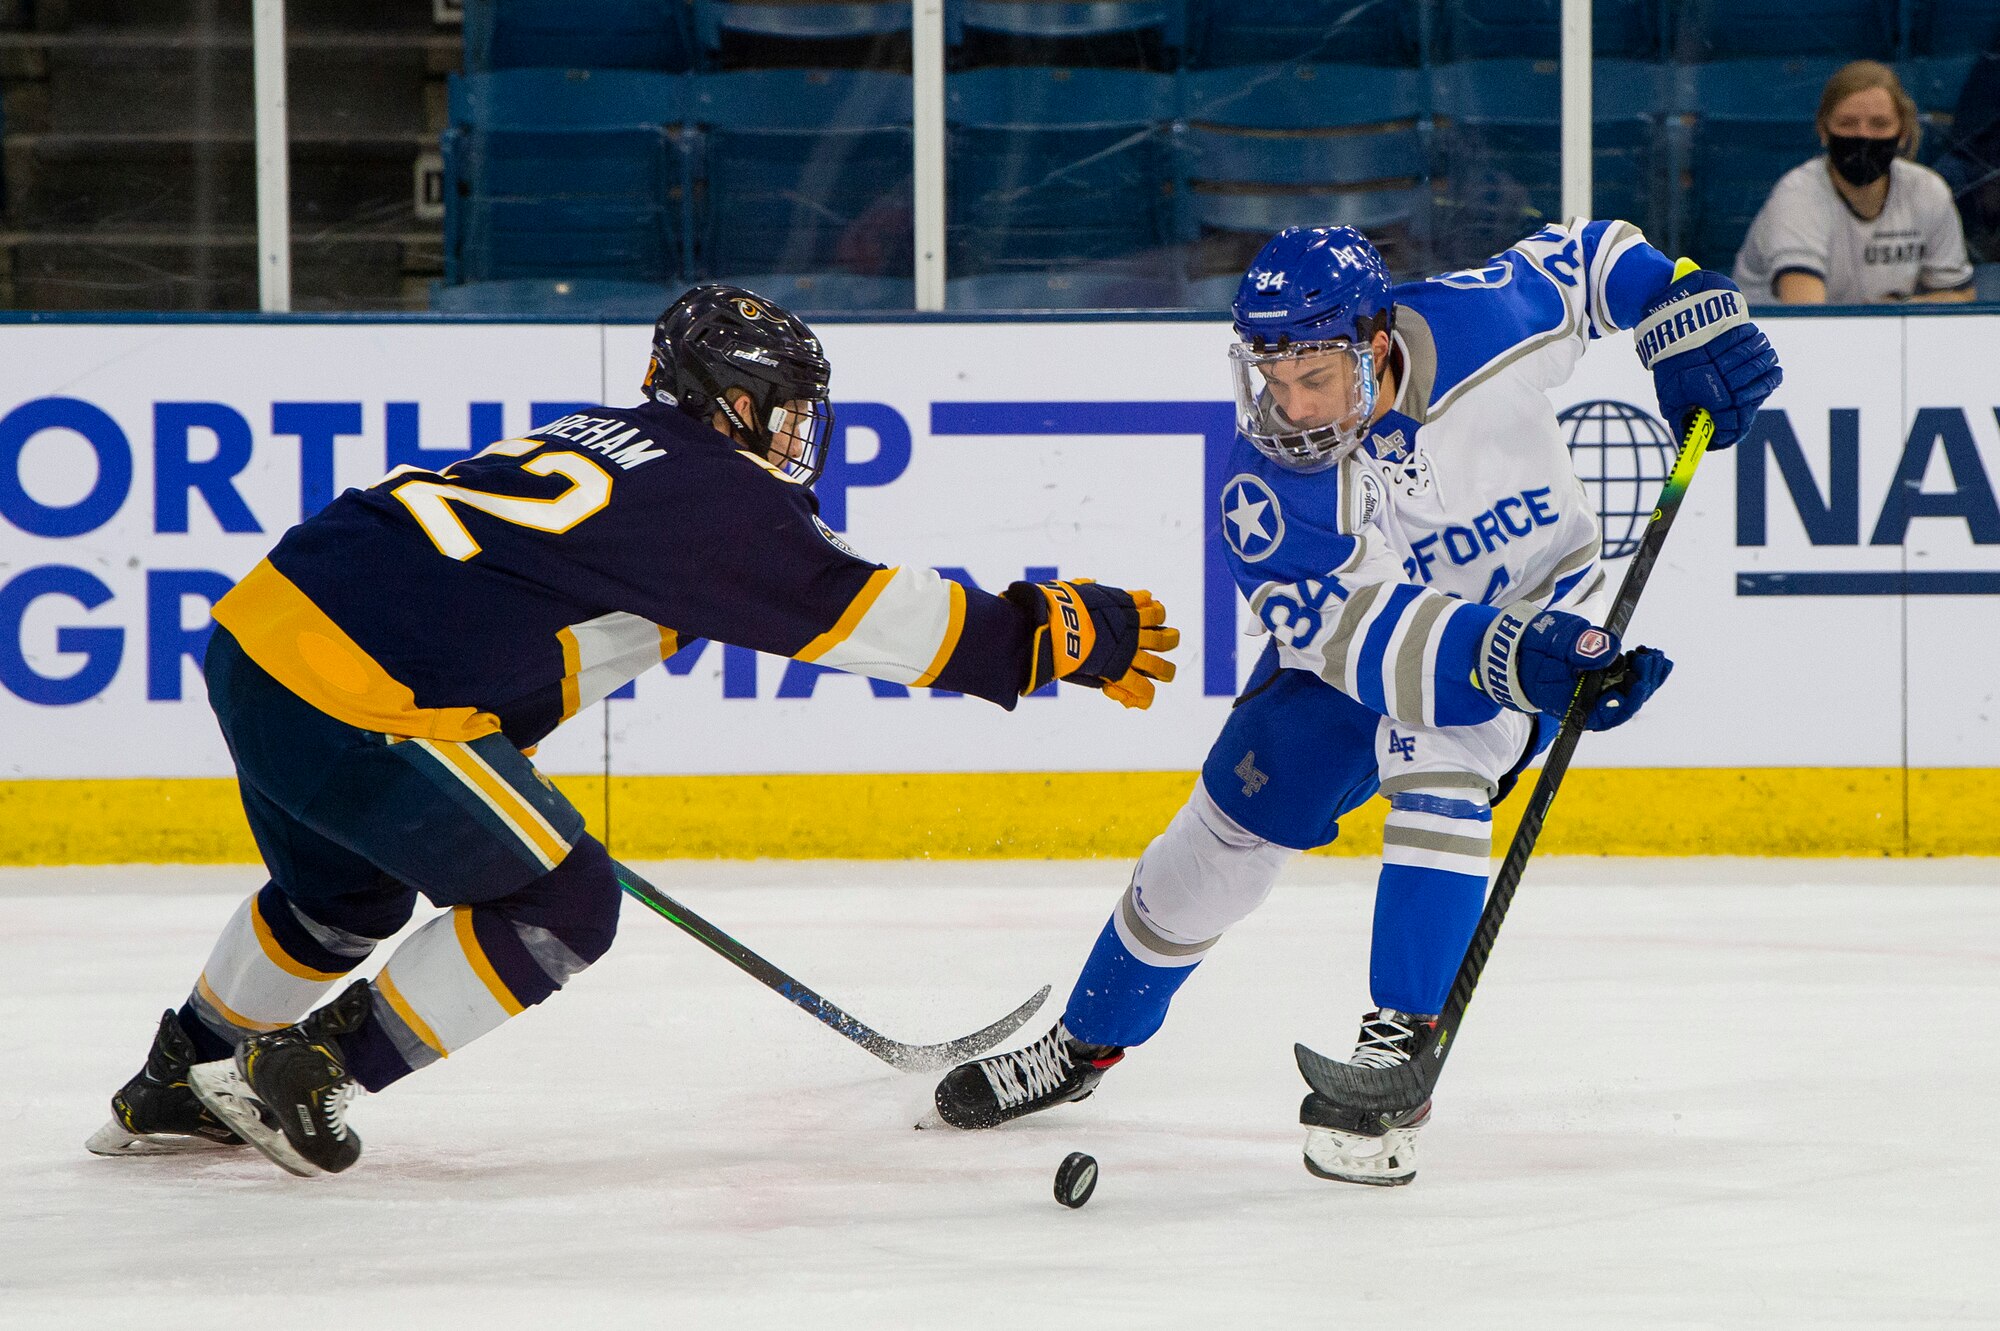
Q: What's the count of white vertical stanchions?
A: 3